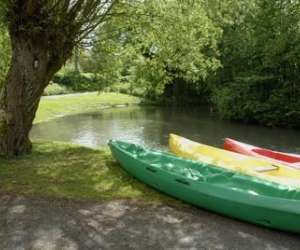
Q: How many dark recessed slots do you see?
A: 2